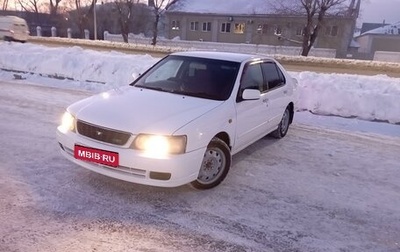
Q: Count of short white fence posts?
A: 4